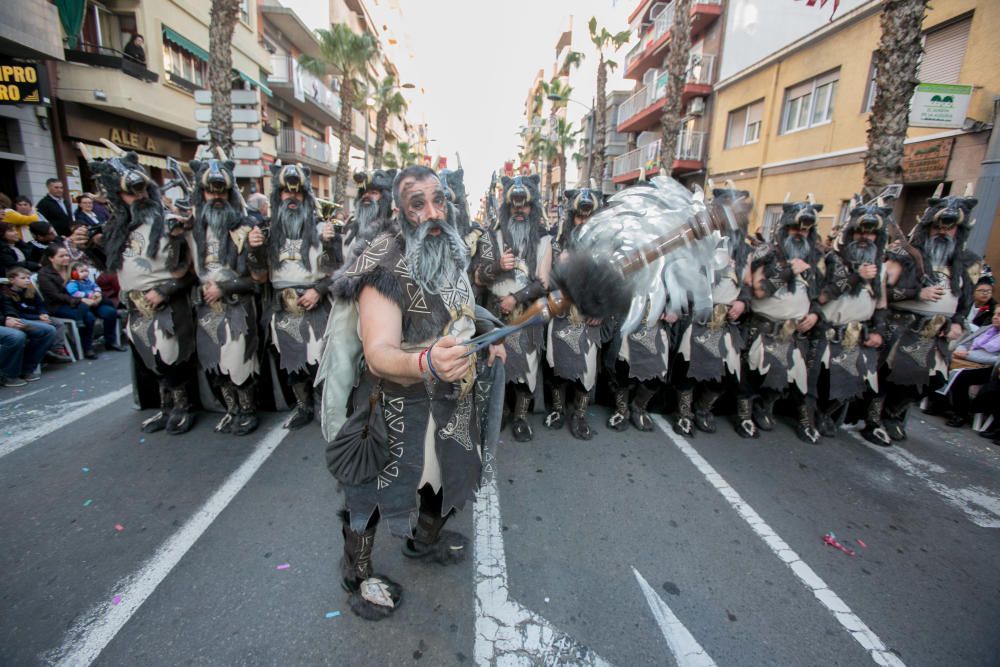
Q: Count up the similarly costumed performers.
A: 13